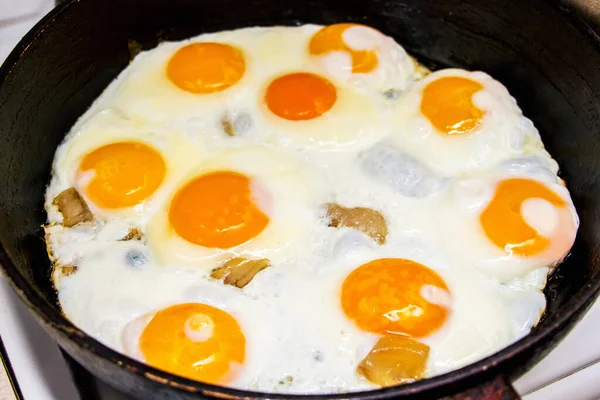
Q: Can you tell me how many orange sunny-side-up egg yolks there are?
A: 9